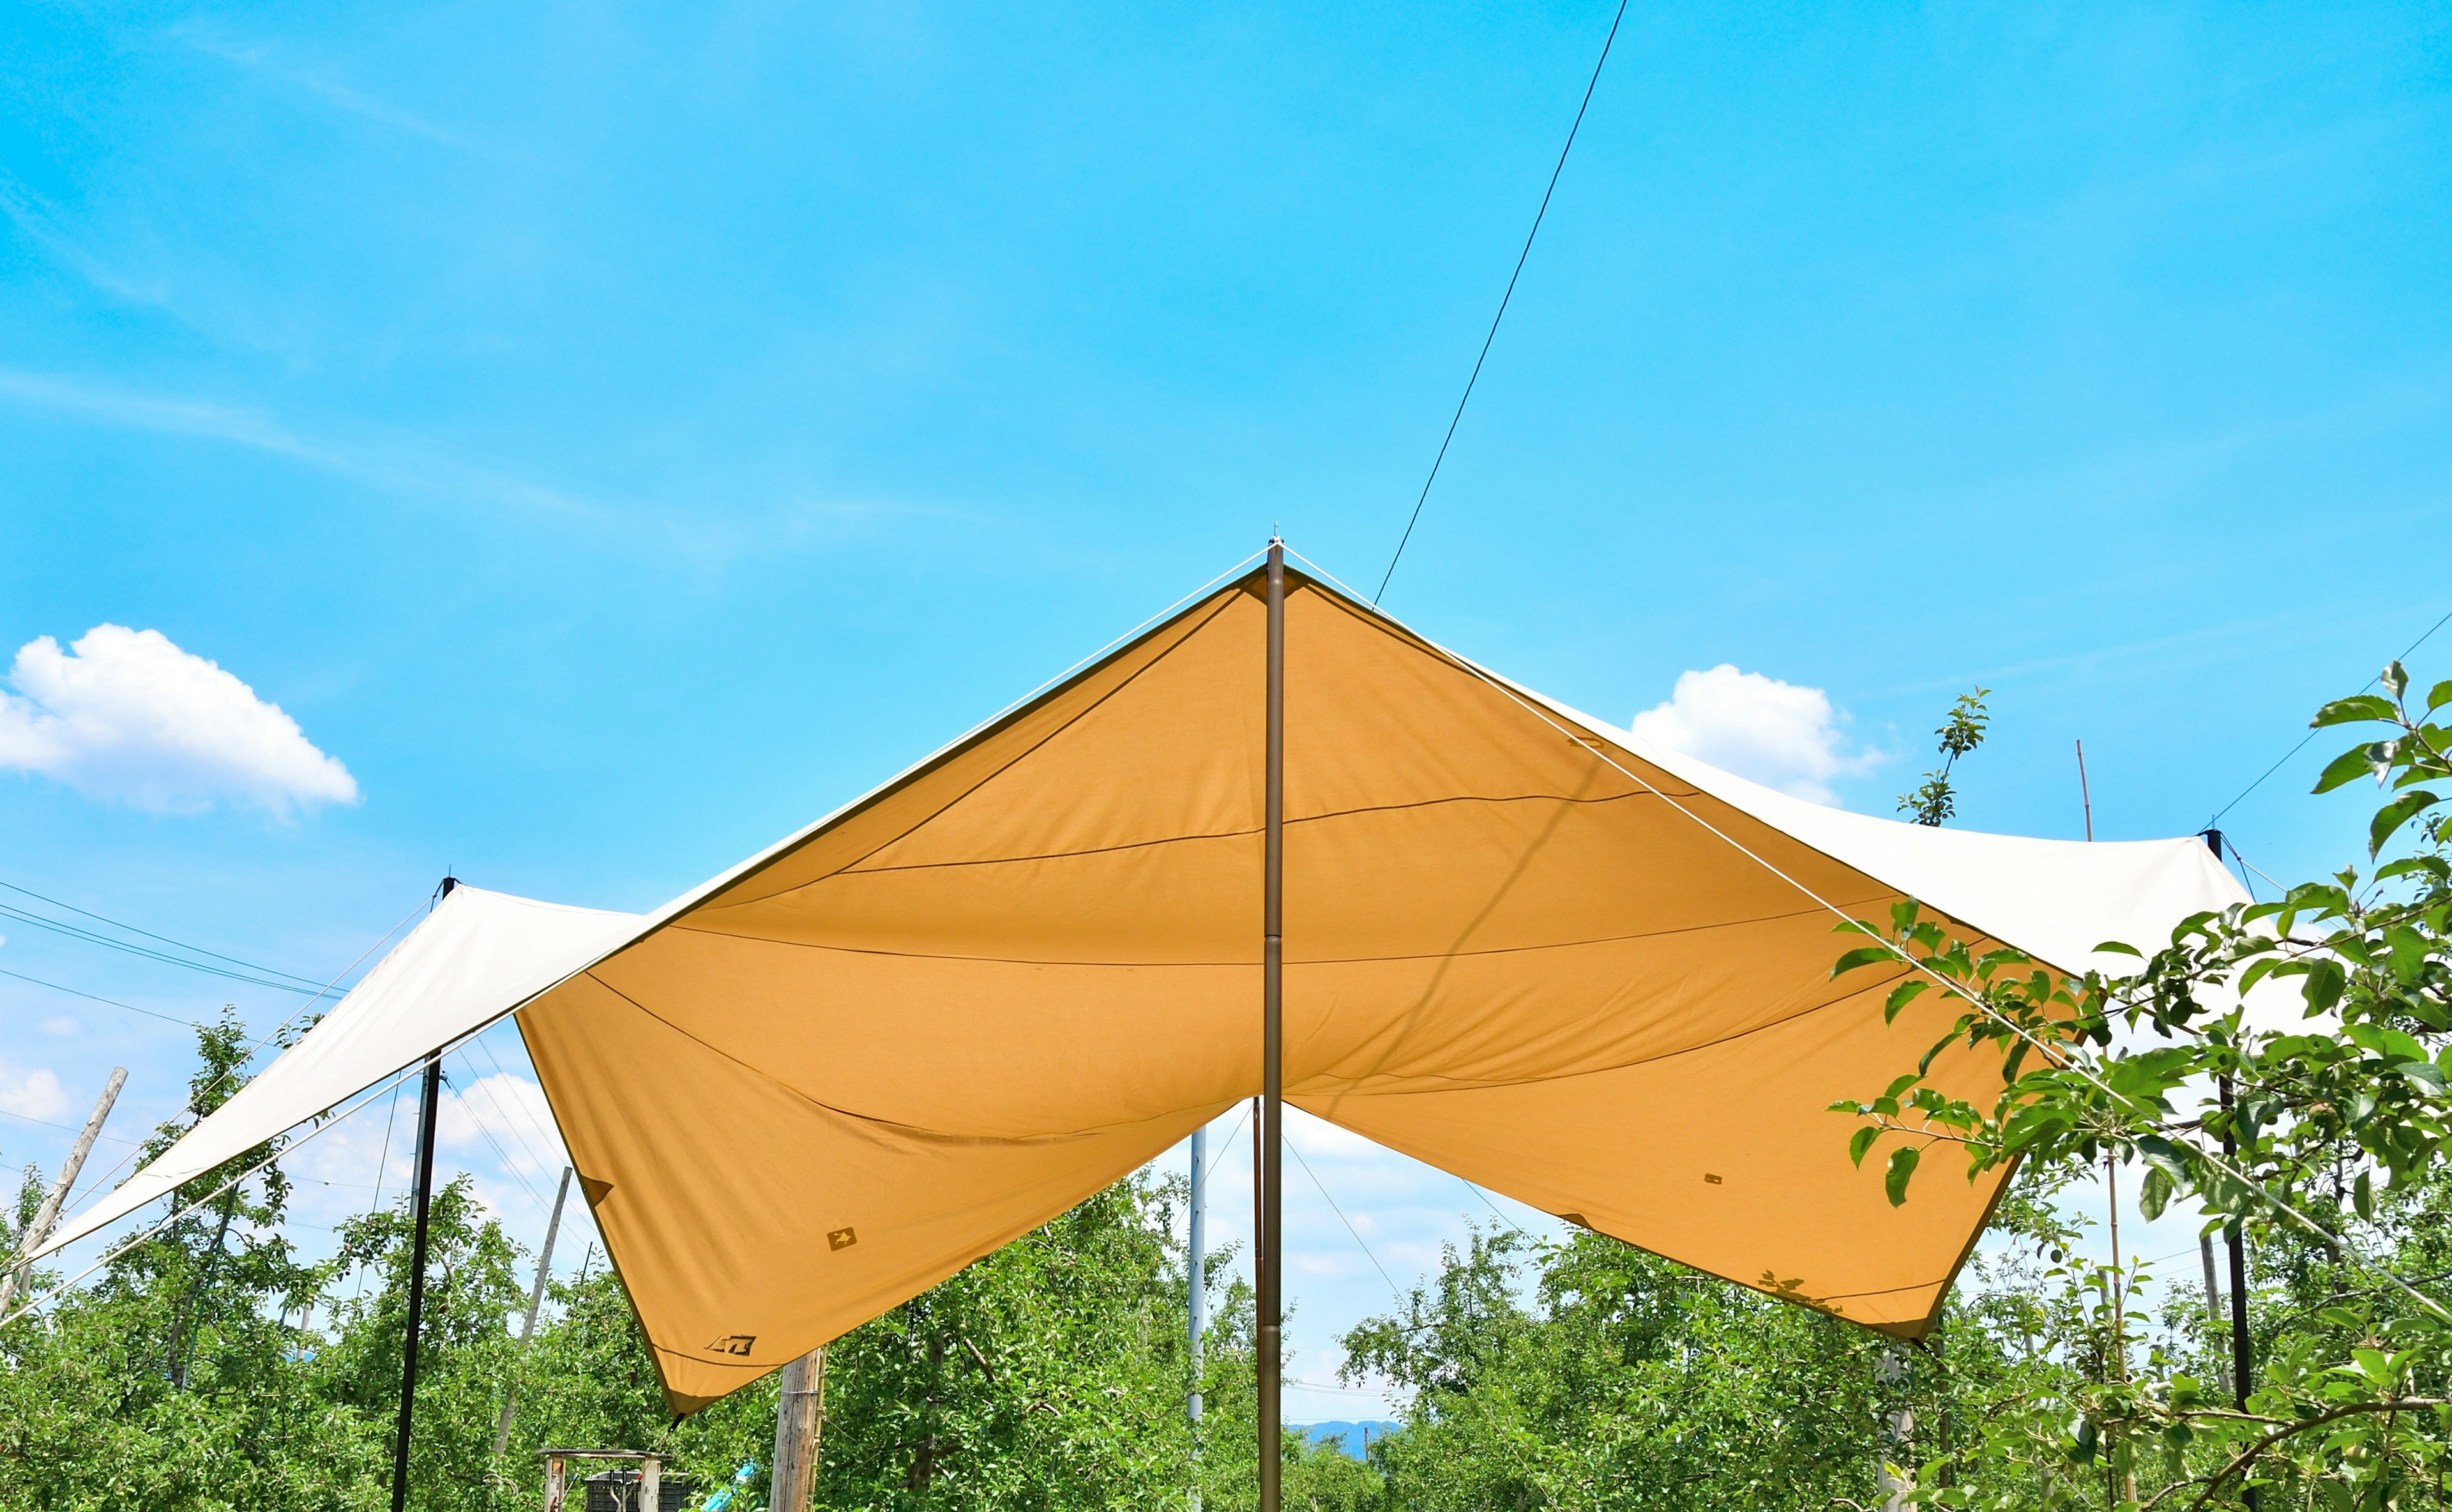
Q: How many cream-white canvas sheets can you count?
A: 2